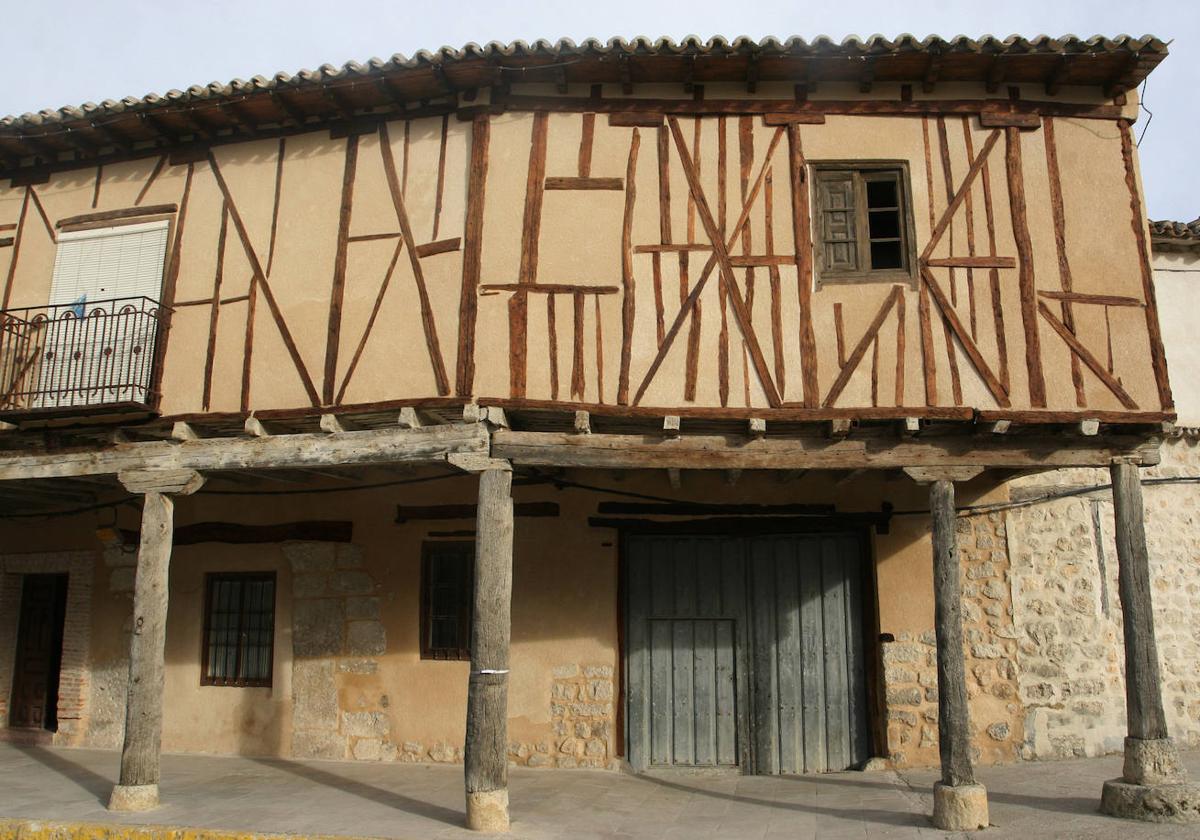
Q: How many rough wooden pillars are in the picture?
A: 4